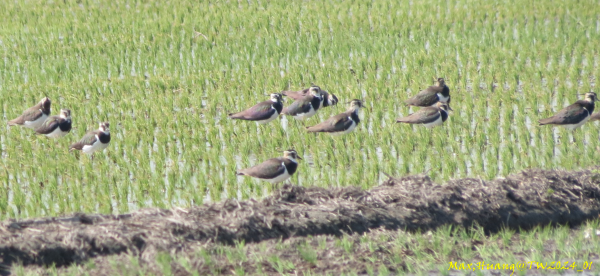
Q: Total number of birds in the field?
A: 12